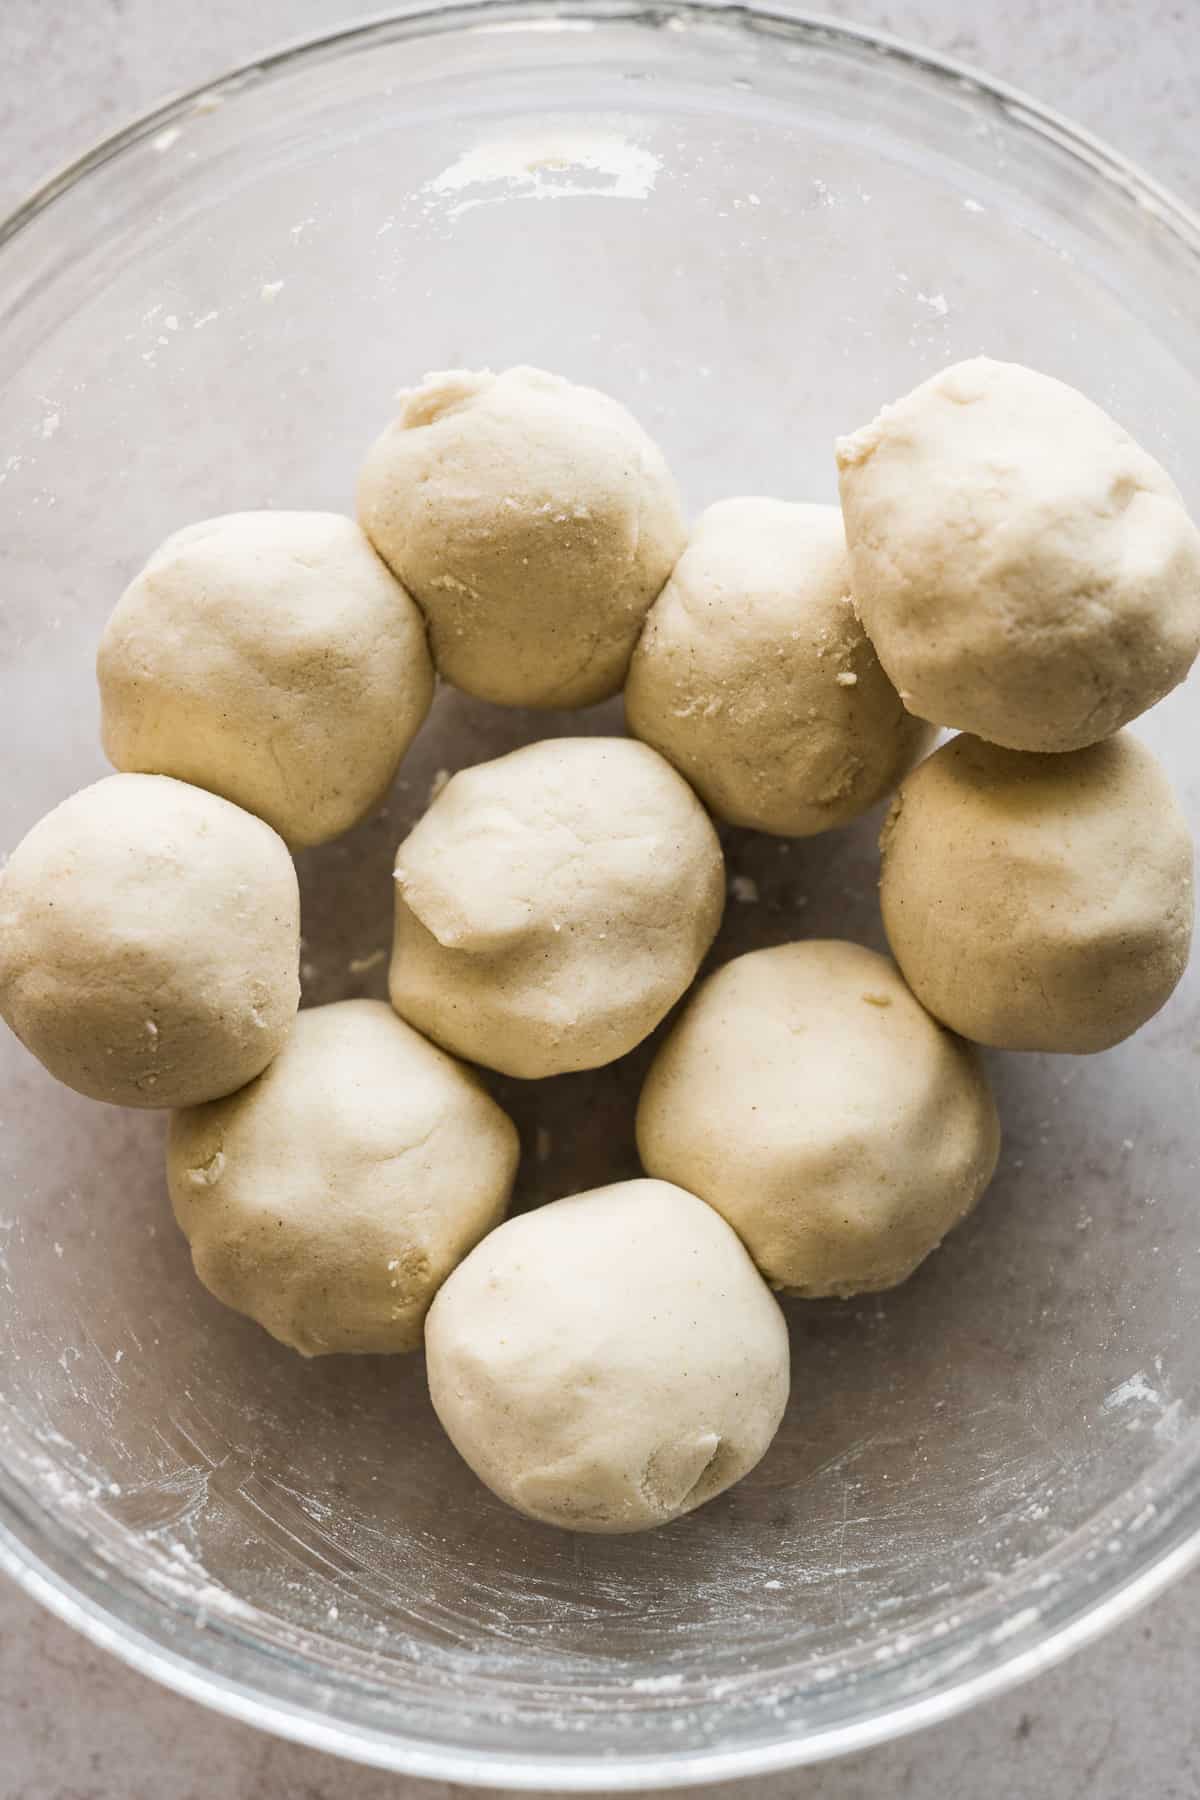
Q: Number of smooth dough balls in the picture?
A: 10